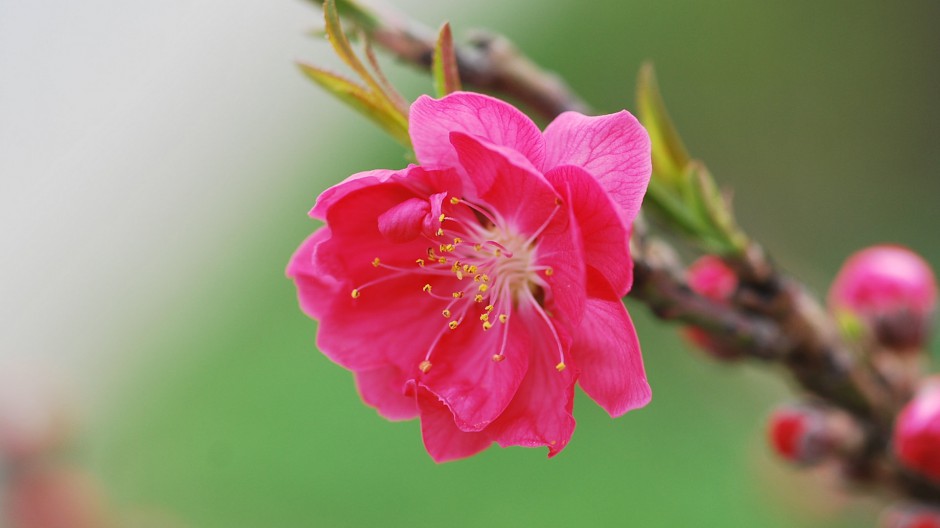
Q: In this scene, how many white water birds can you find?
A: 0